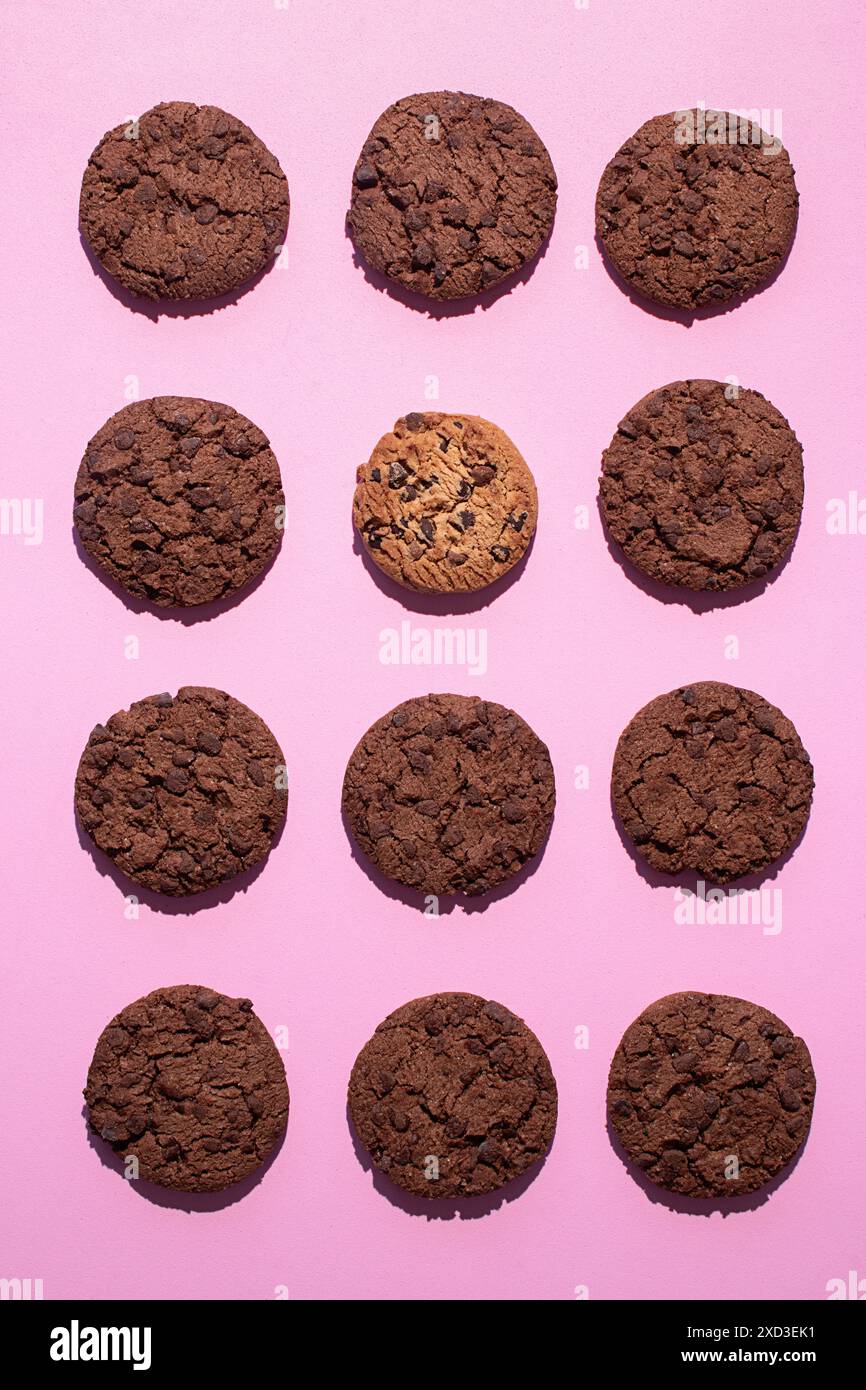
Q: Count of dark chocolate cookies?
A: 11